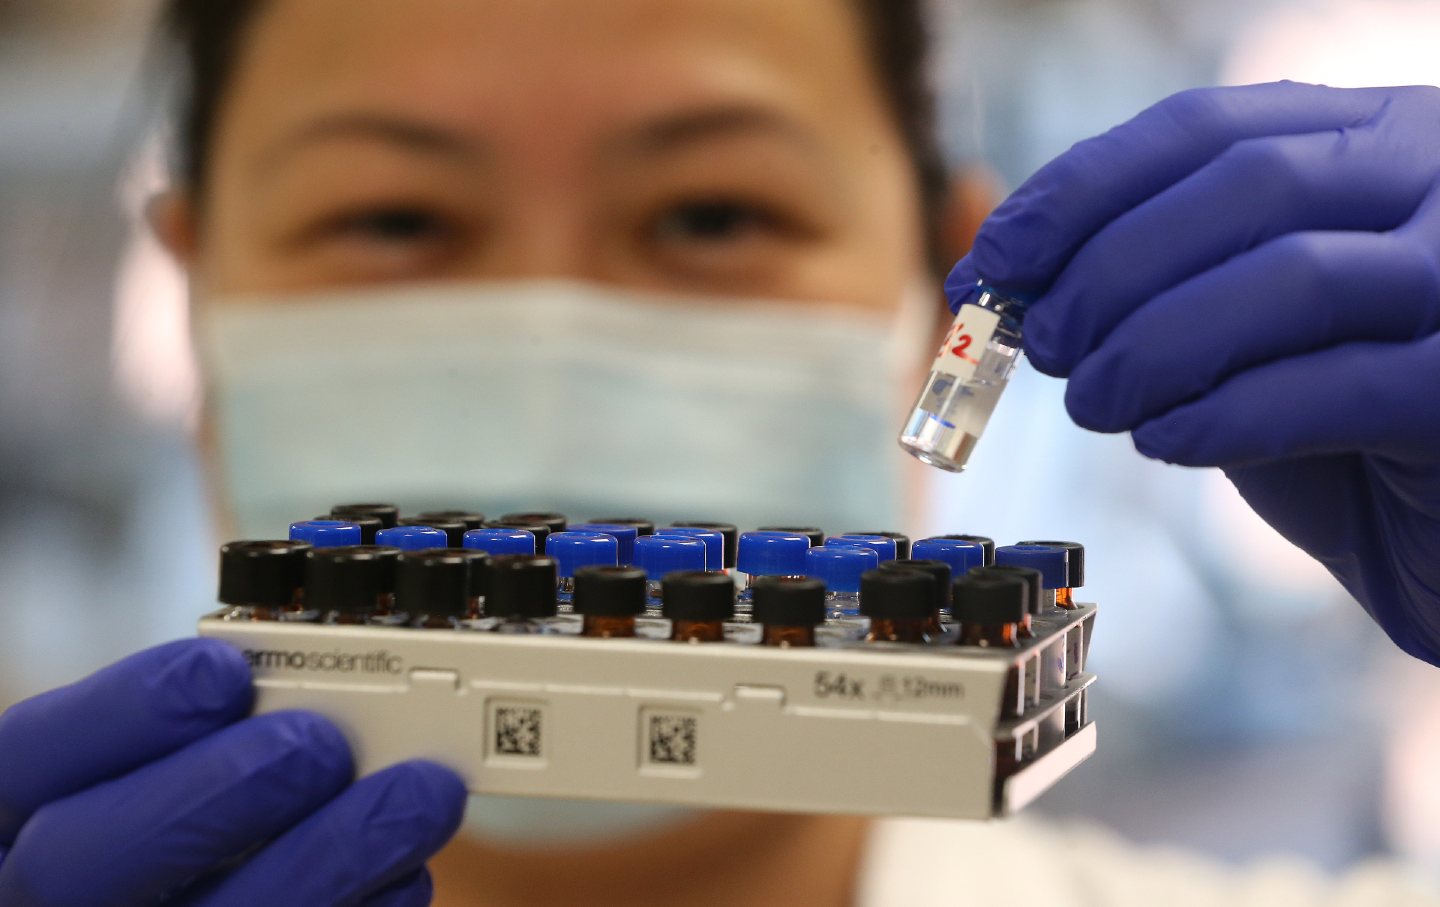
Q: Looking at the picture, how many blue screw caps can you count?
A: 12